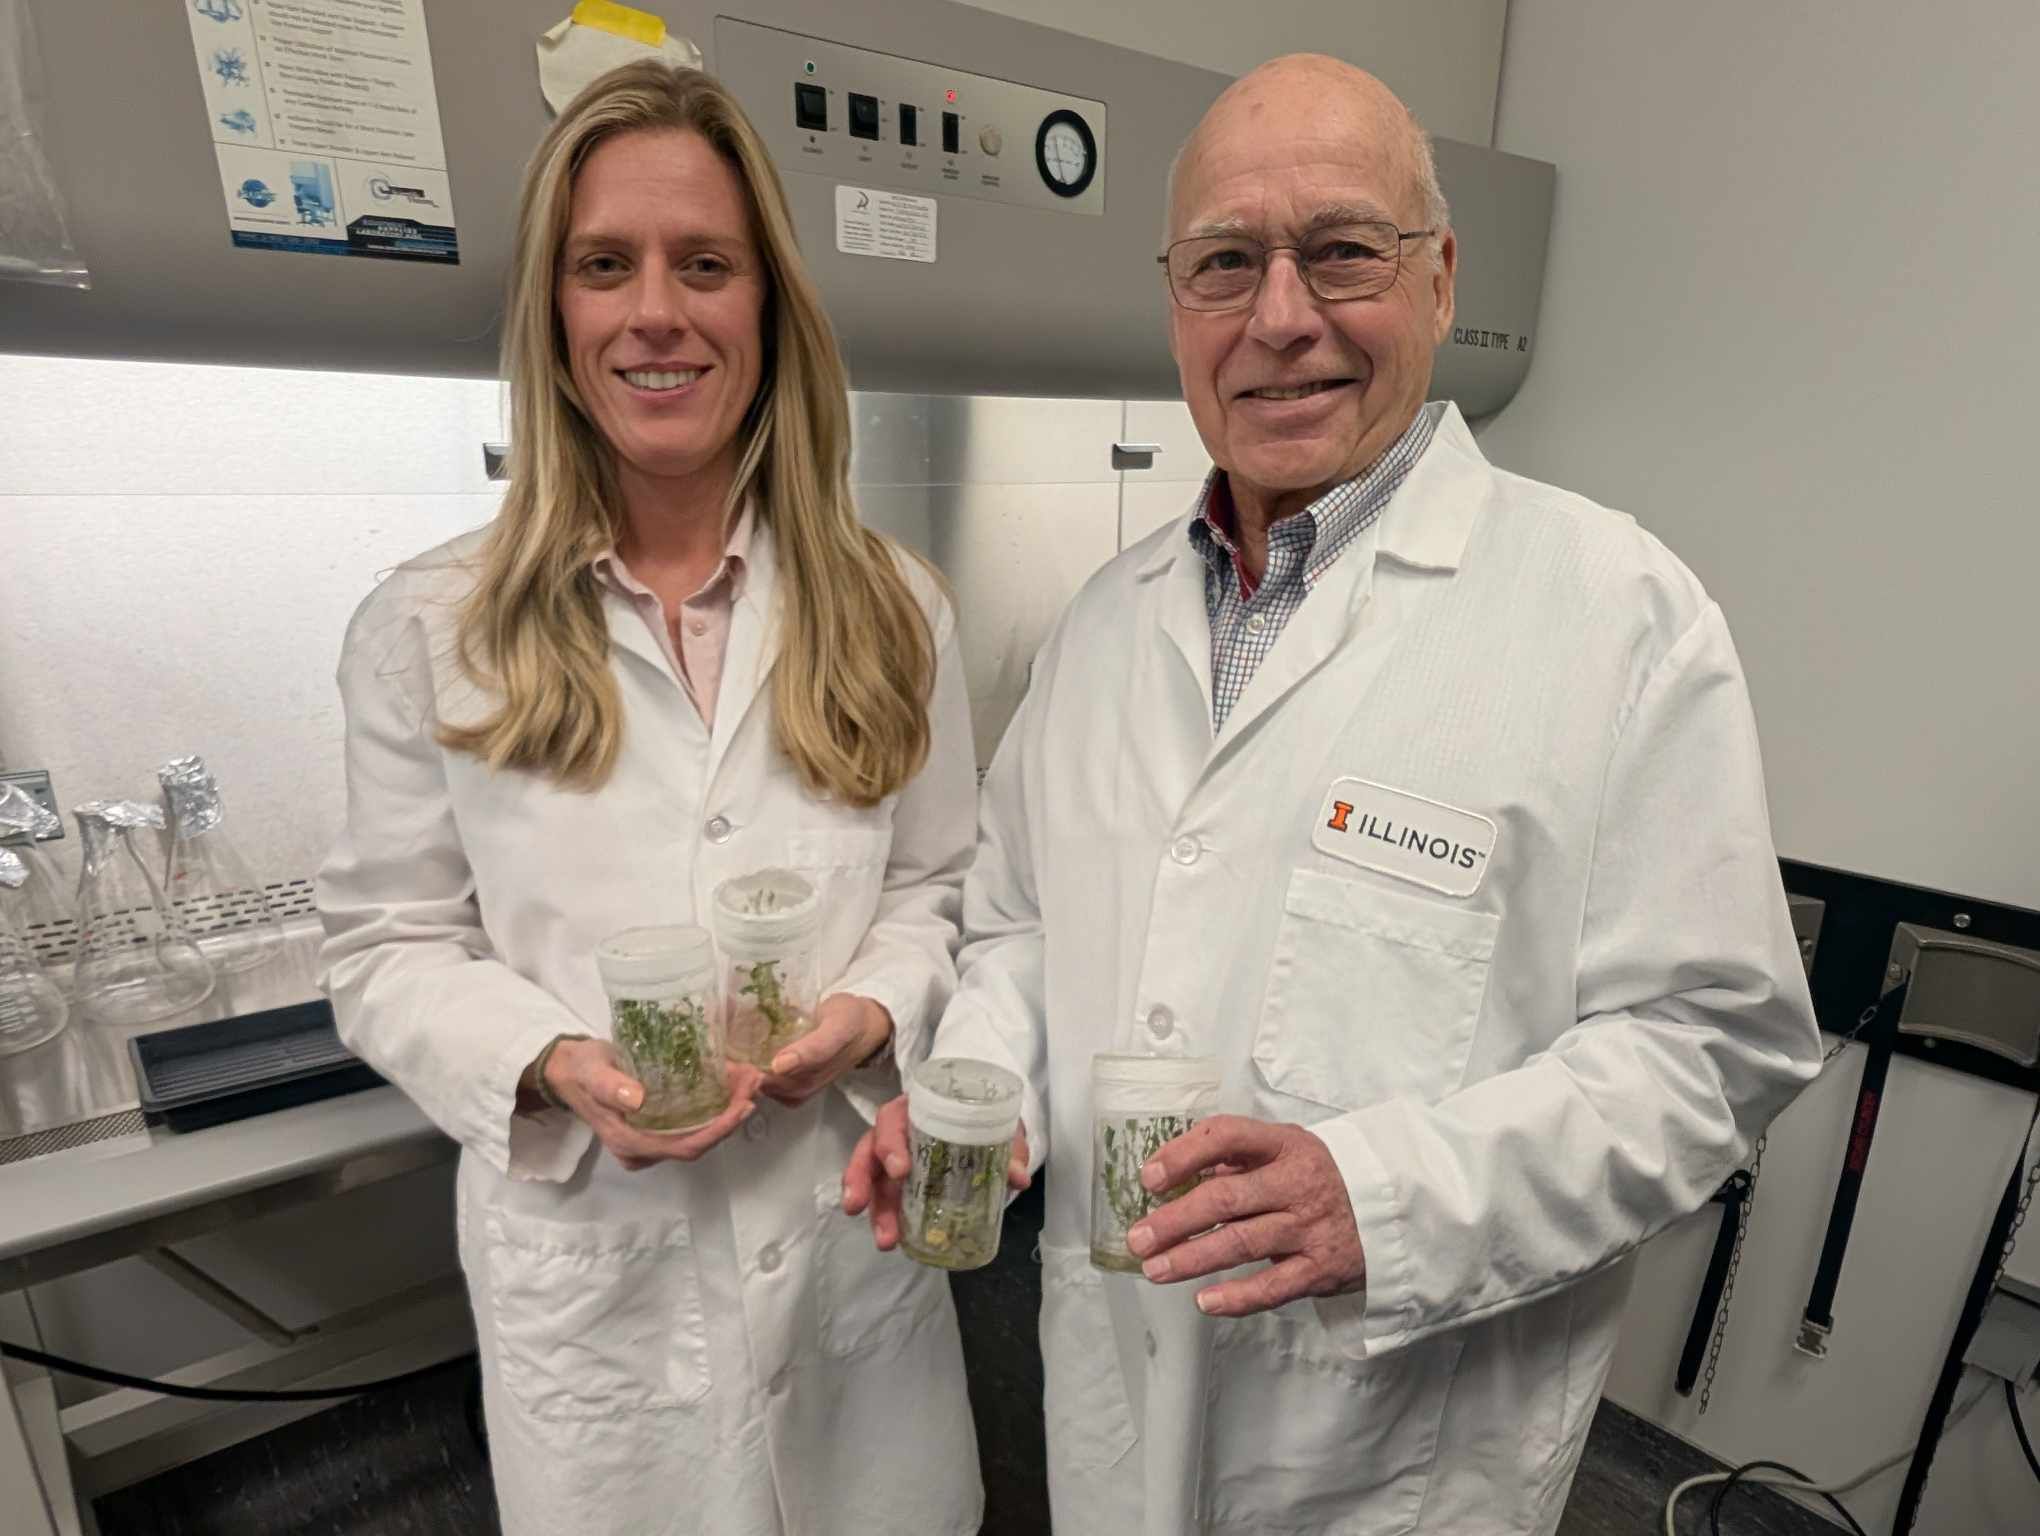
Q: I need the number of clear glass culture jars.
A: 4